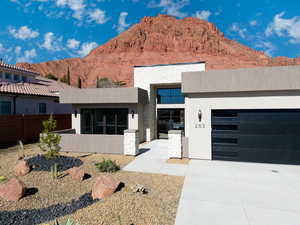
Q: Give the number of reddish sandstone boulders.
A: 4